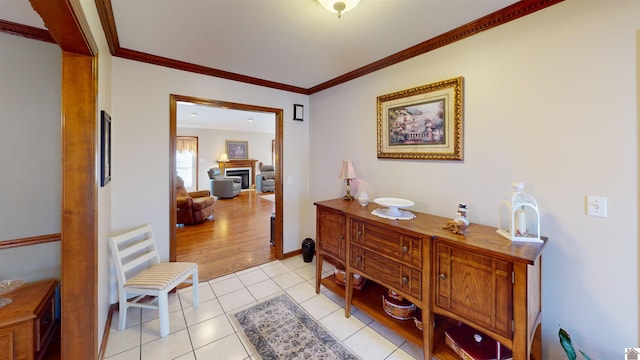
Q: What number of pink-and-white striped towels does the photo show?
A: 0